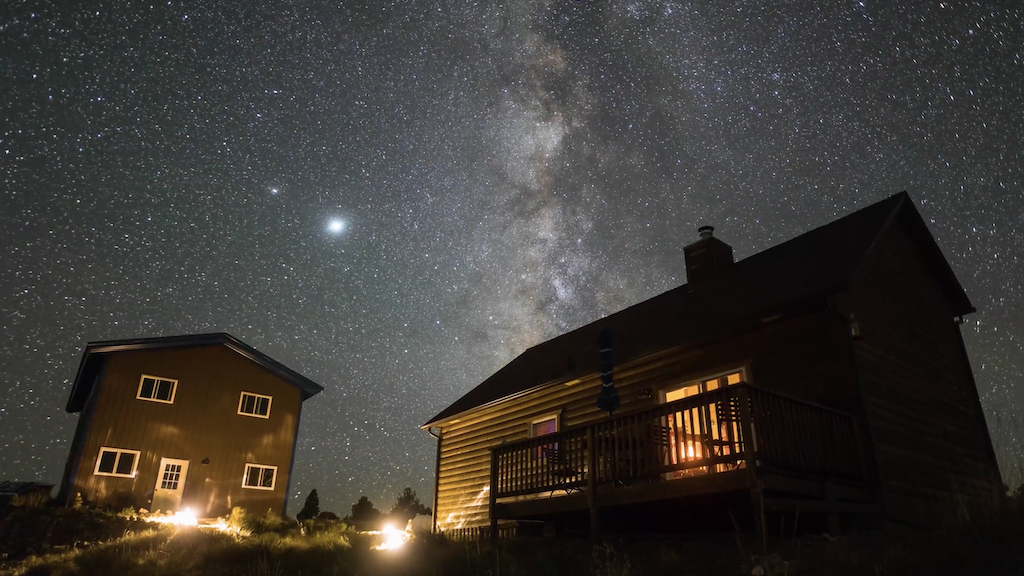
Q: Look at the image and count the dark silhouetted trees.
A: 3